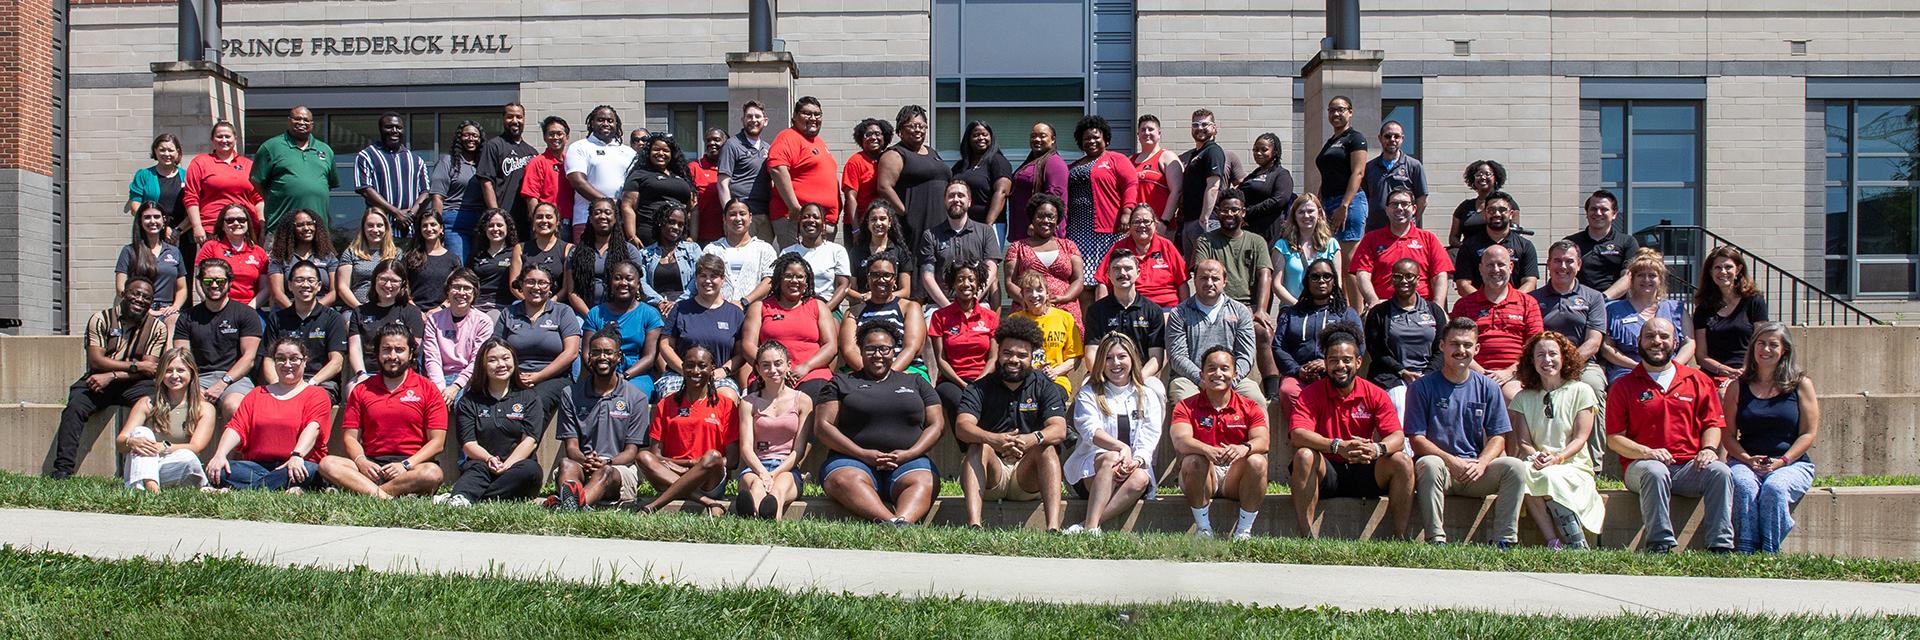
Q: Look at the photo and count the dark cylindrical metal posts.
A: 3